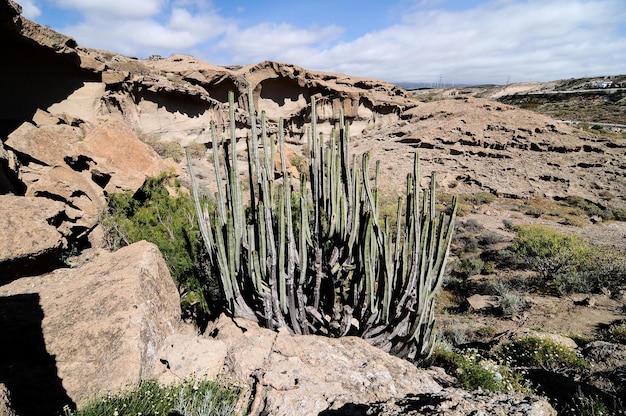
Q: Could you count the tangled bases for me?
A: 1